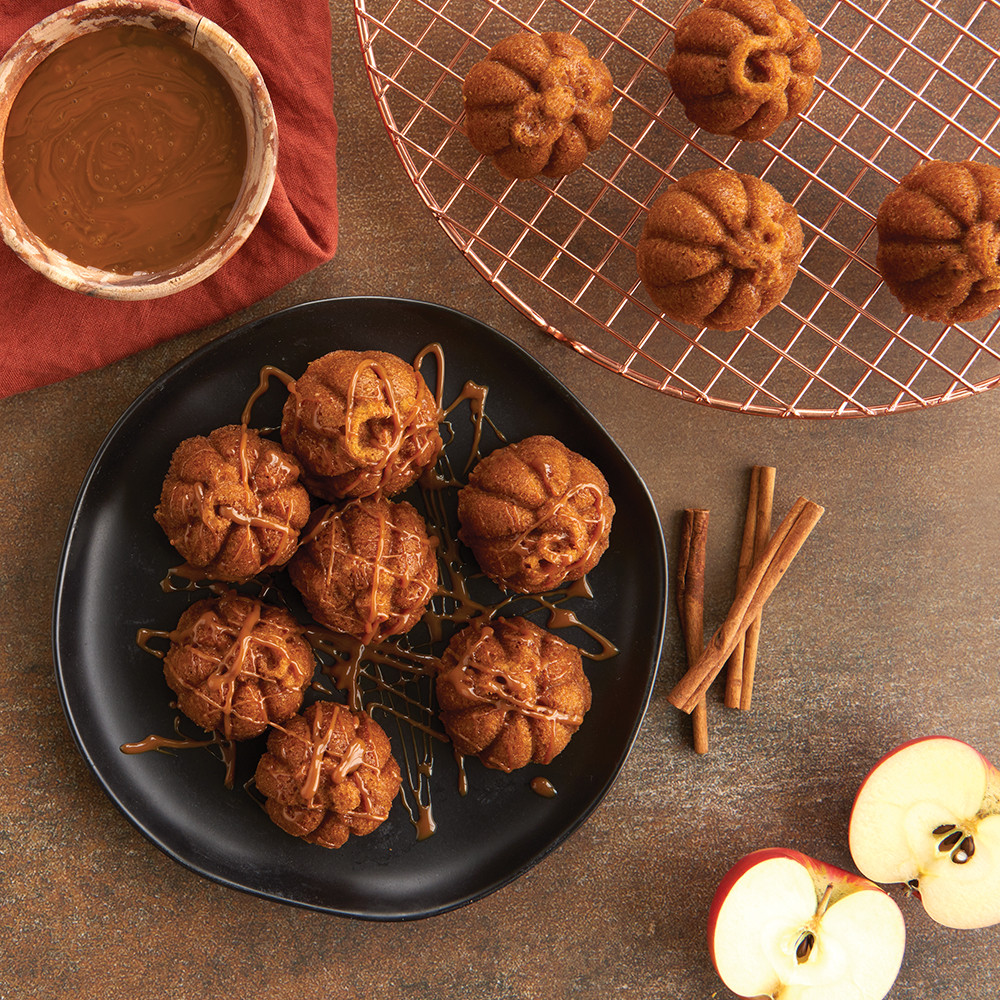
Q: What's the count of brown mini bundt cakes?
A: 11